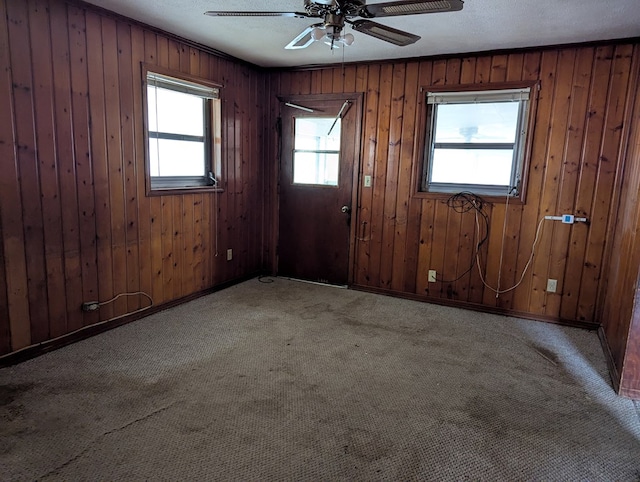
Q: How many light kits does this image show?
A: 1